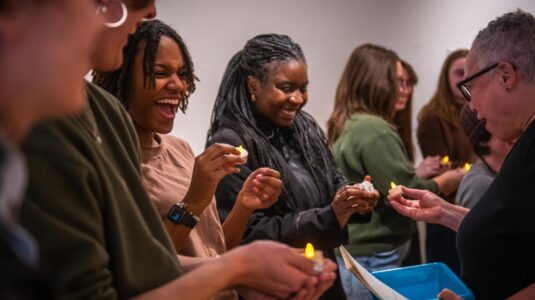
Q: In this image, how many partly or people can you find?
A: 9